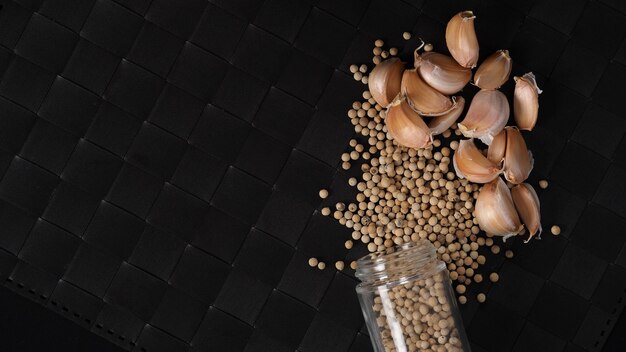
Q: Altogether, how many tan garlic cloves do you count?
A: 14